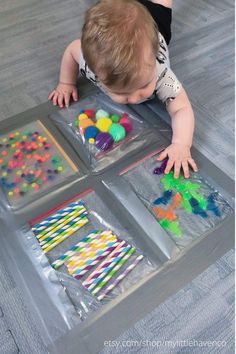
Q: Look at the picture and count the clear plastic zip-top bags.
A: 4